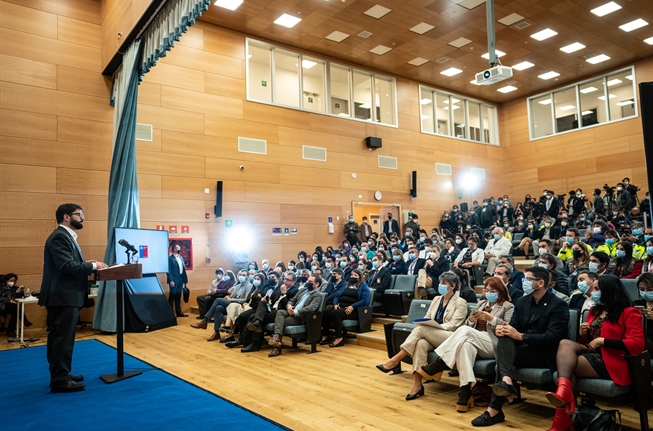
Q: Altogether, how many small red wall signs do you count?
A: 3